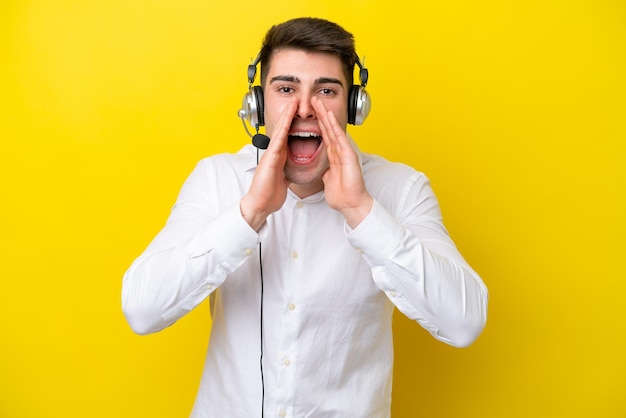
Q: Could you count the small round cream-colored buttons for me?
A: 9